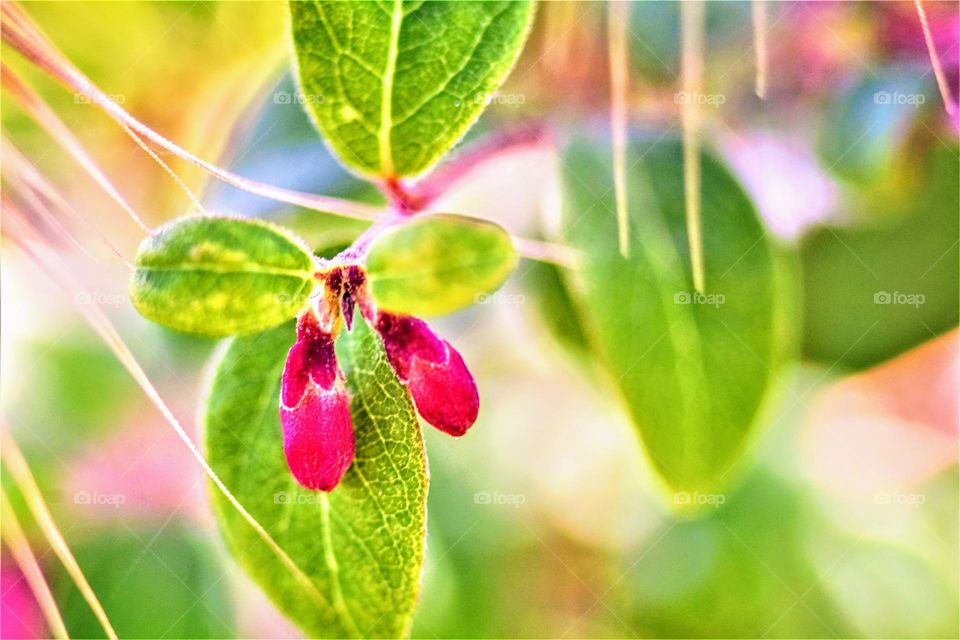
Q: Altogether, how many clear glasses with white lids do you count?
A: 0